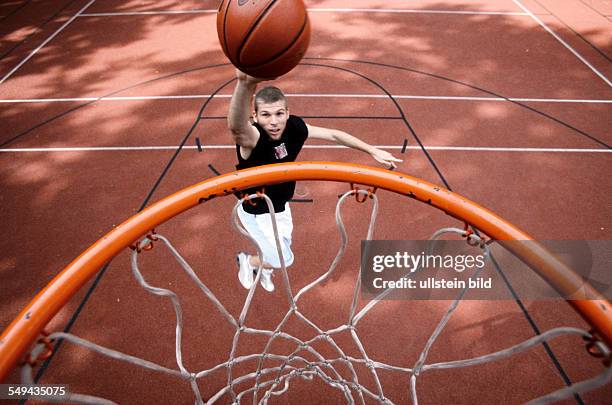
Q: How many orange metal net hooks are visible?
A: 6